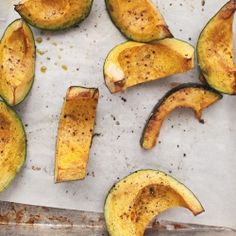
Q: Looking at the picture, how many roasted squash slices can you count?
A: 9